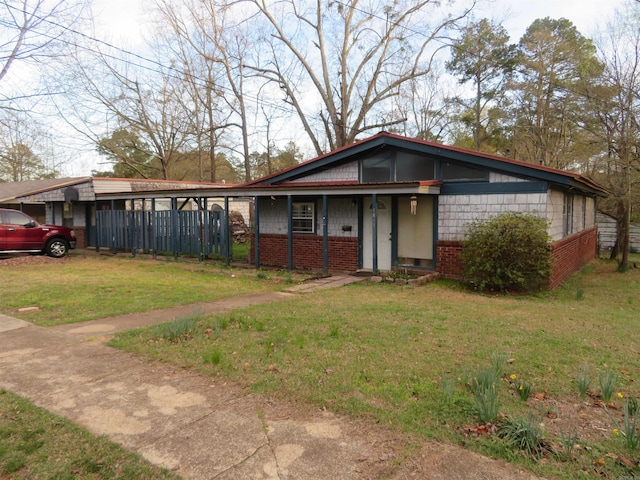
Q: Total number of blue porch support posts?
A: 11